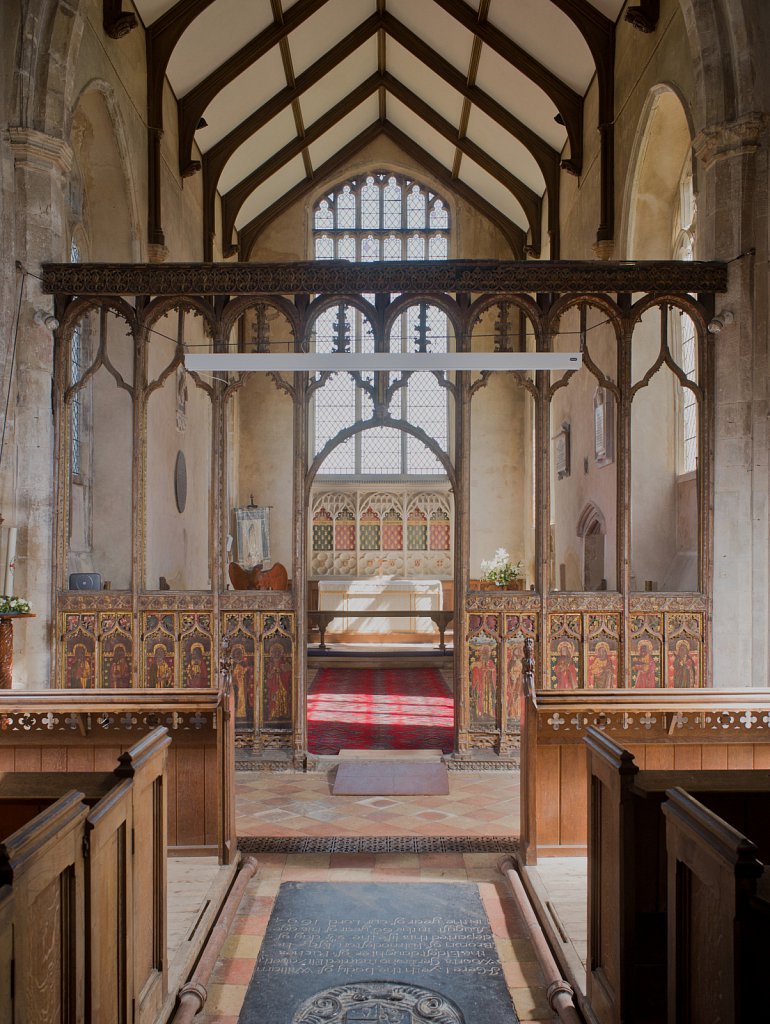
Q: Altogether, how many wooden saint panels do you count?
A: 12